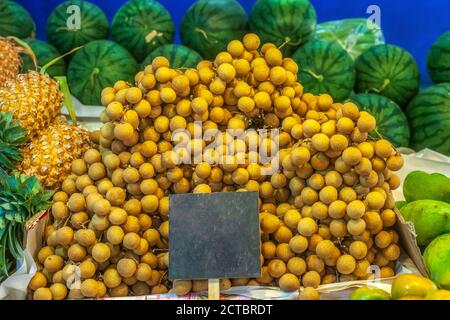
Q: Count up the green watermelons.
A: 13